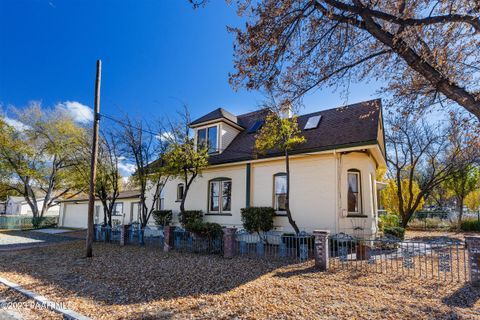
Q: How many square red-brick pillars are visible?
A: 5